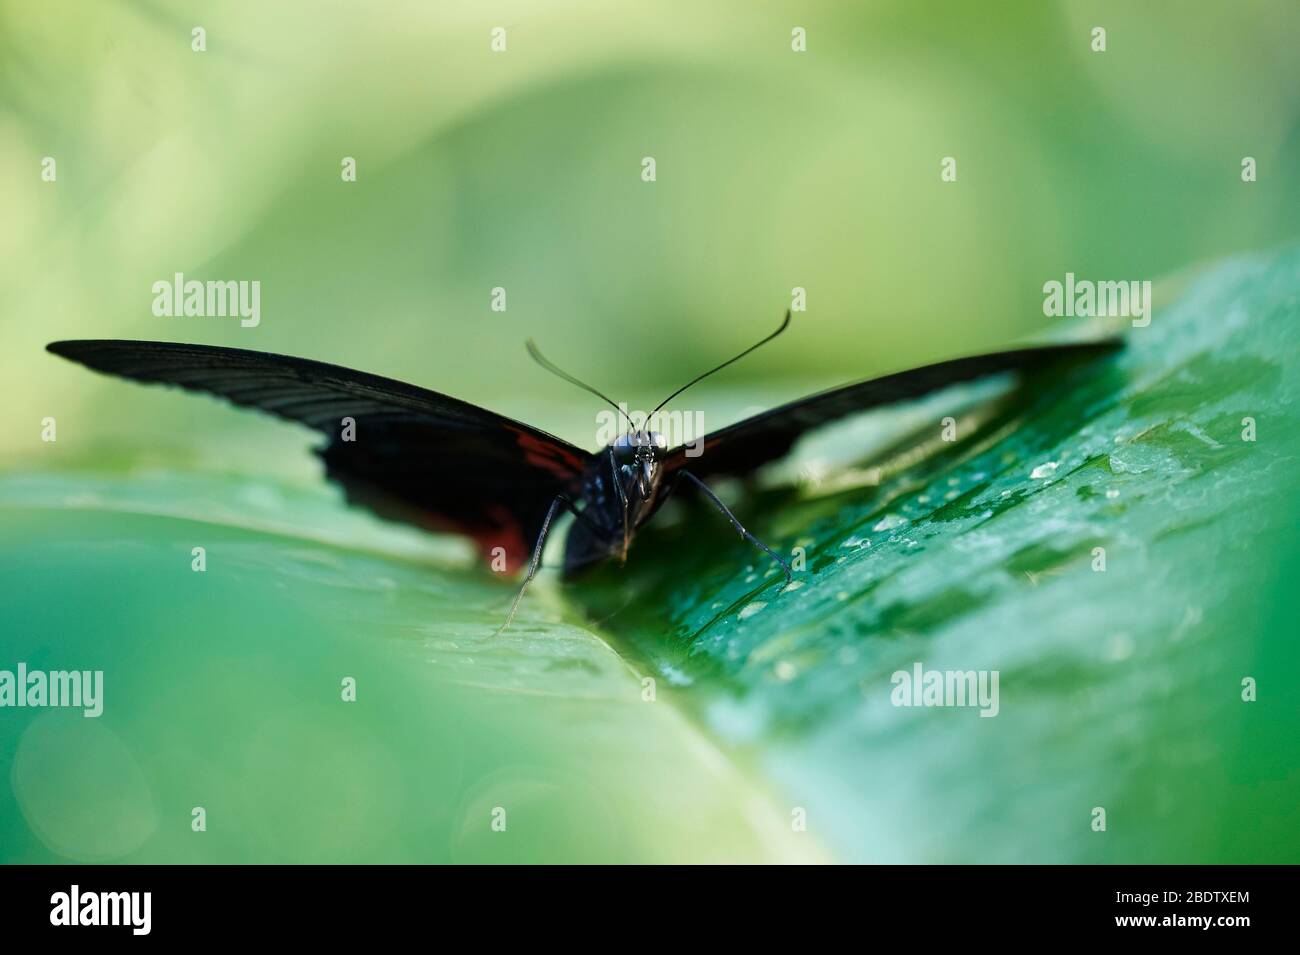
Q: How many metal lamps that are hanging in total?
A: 0